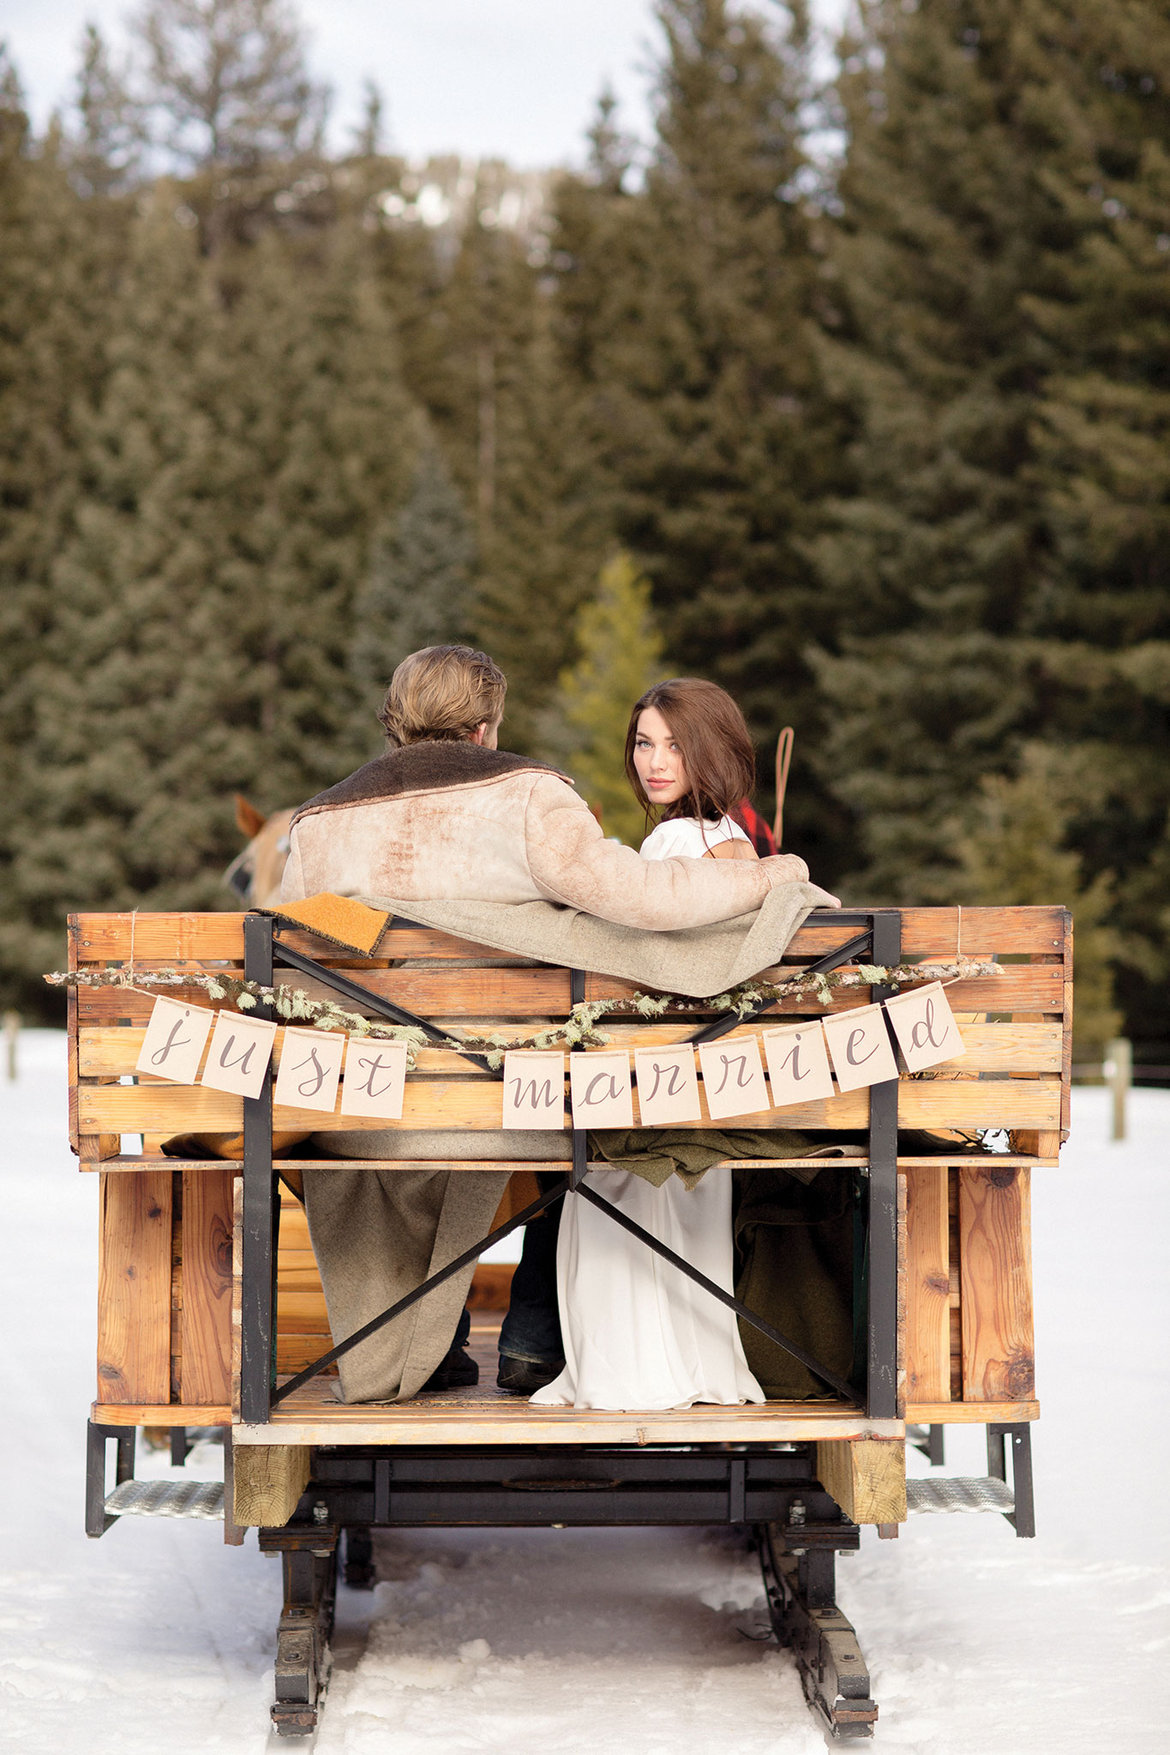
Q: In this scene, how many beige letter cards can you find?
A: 11